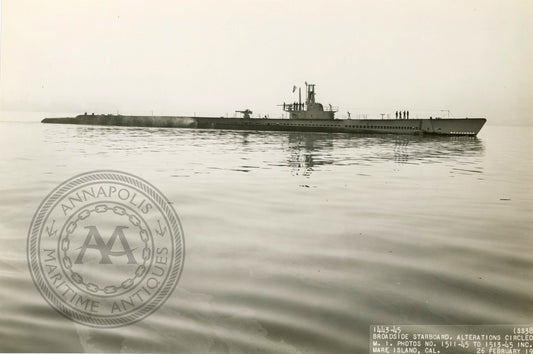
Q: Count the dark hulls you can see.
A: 1